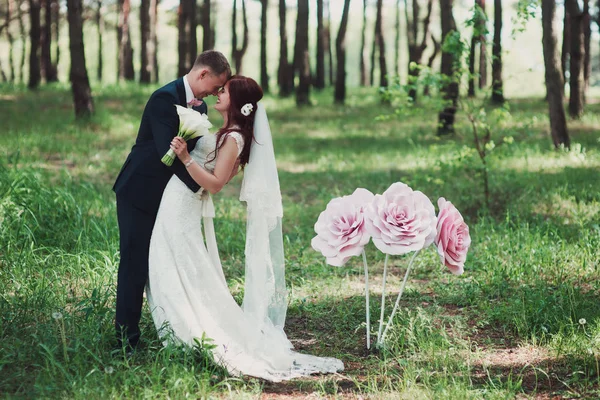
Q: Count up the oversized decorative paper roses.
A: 3